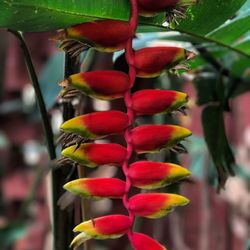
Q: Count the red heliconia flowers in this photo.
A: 13